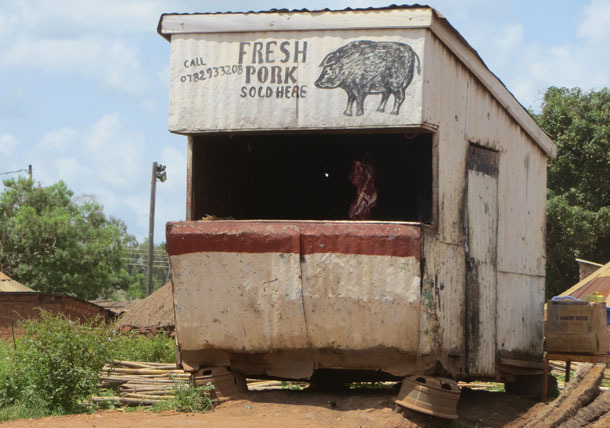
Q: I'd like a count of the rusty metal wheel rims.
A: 2